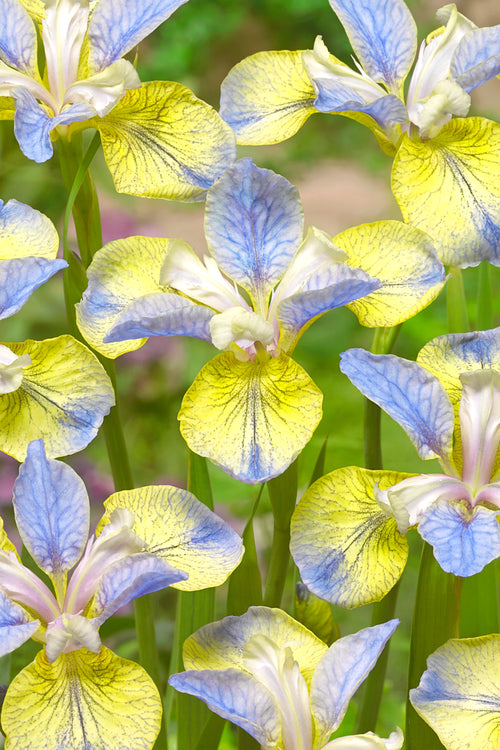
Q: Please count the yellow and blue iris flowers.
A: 8